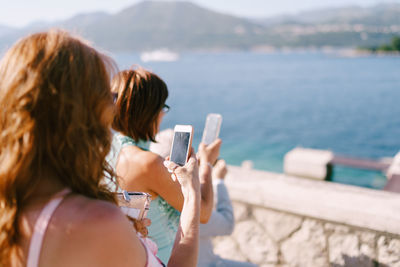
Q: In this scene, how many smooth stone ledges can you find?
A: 1